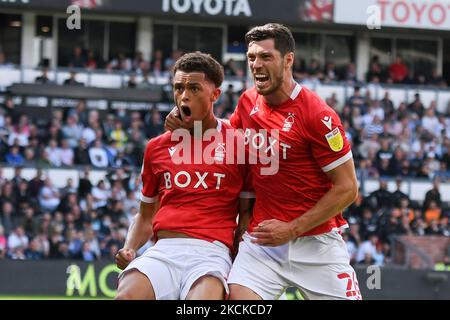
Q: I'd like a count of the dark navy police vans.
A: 0